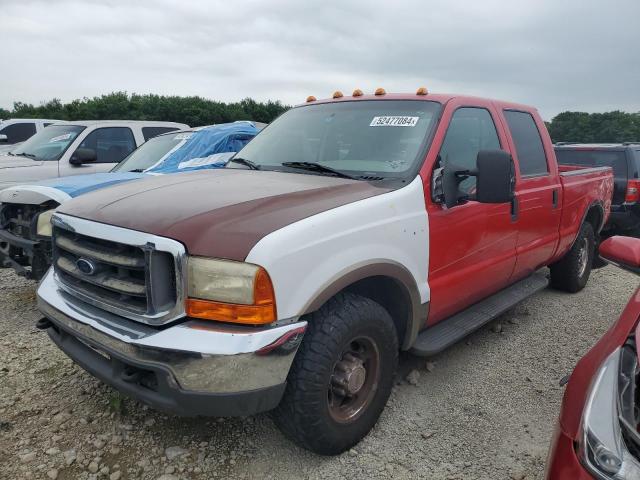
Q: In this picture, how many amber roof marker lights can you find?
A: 5